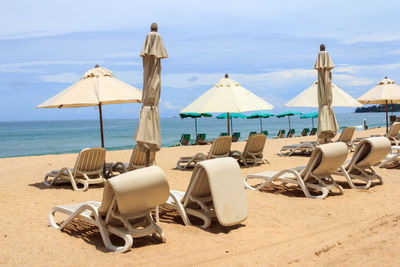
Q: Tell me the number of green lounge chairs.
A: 10